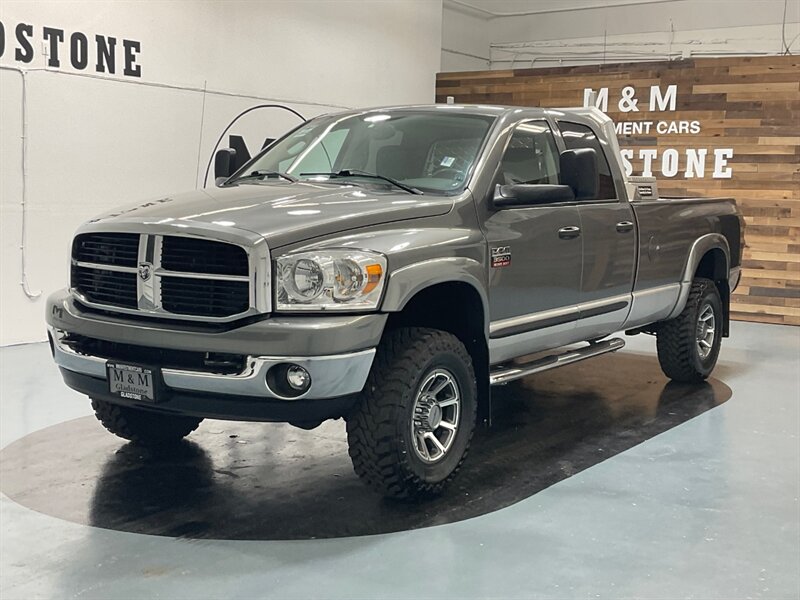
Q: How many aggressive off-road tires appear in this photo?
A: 3